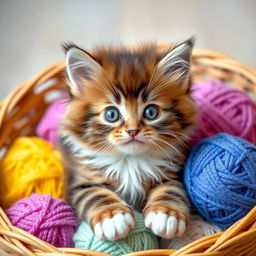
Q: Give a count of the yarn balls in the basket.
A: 7